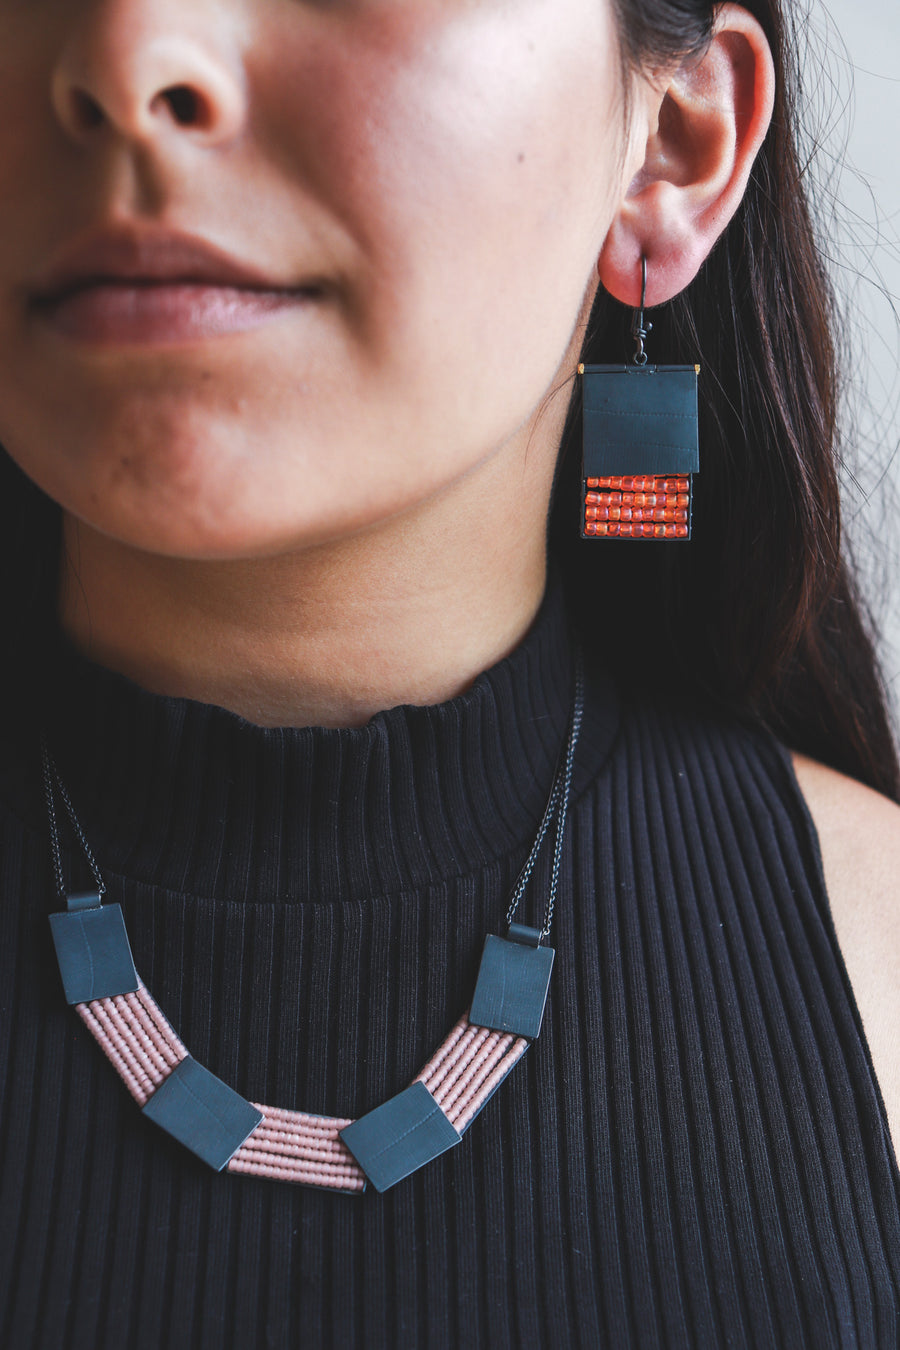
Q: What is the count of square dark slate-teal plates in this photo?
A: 5